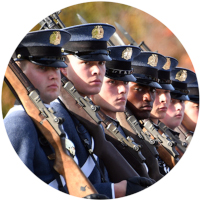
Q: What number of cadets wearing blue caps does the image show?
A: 7